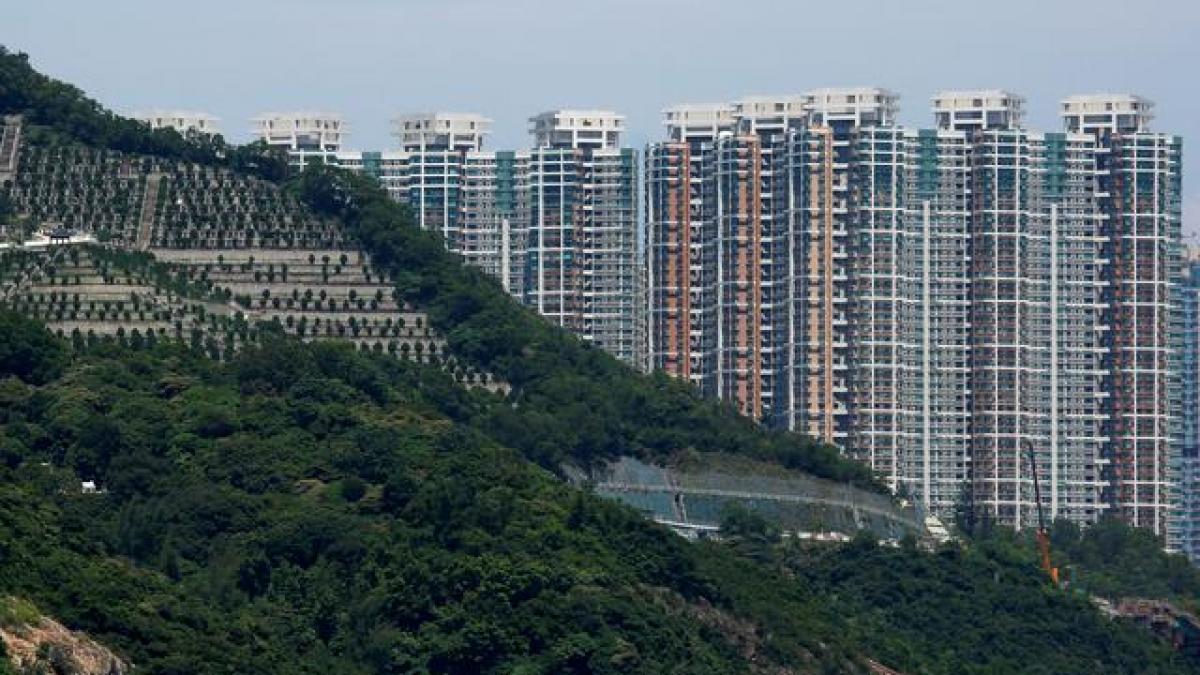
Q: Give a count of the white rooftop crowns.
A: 9